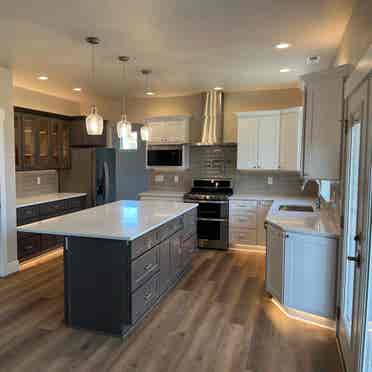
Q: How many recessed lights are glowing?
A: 6